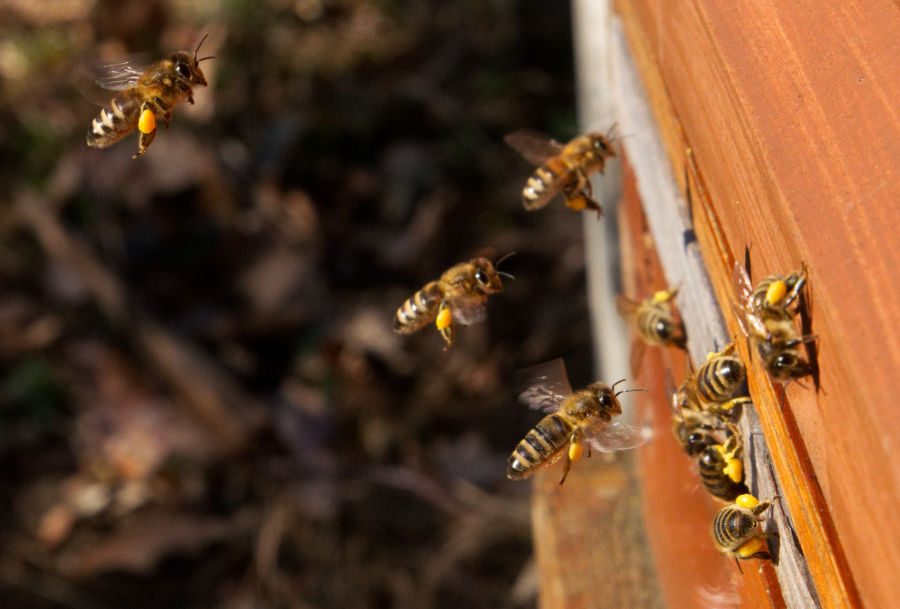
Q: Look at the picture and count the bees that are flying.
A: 4